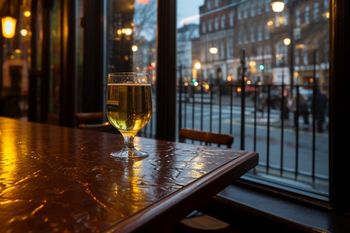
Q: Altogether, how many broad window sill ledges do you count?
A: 1